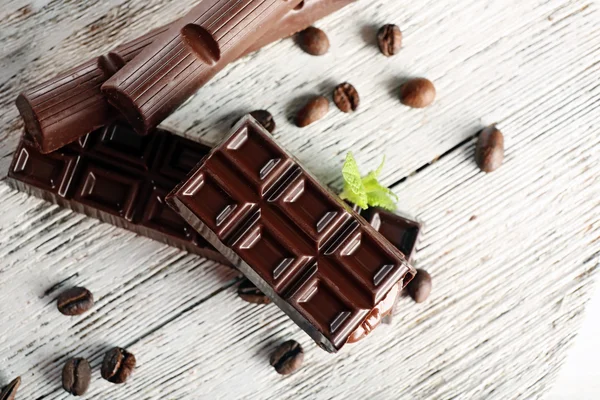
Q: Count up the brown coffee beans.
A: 13